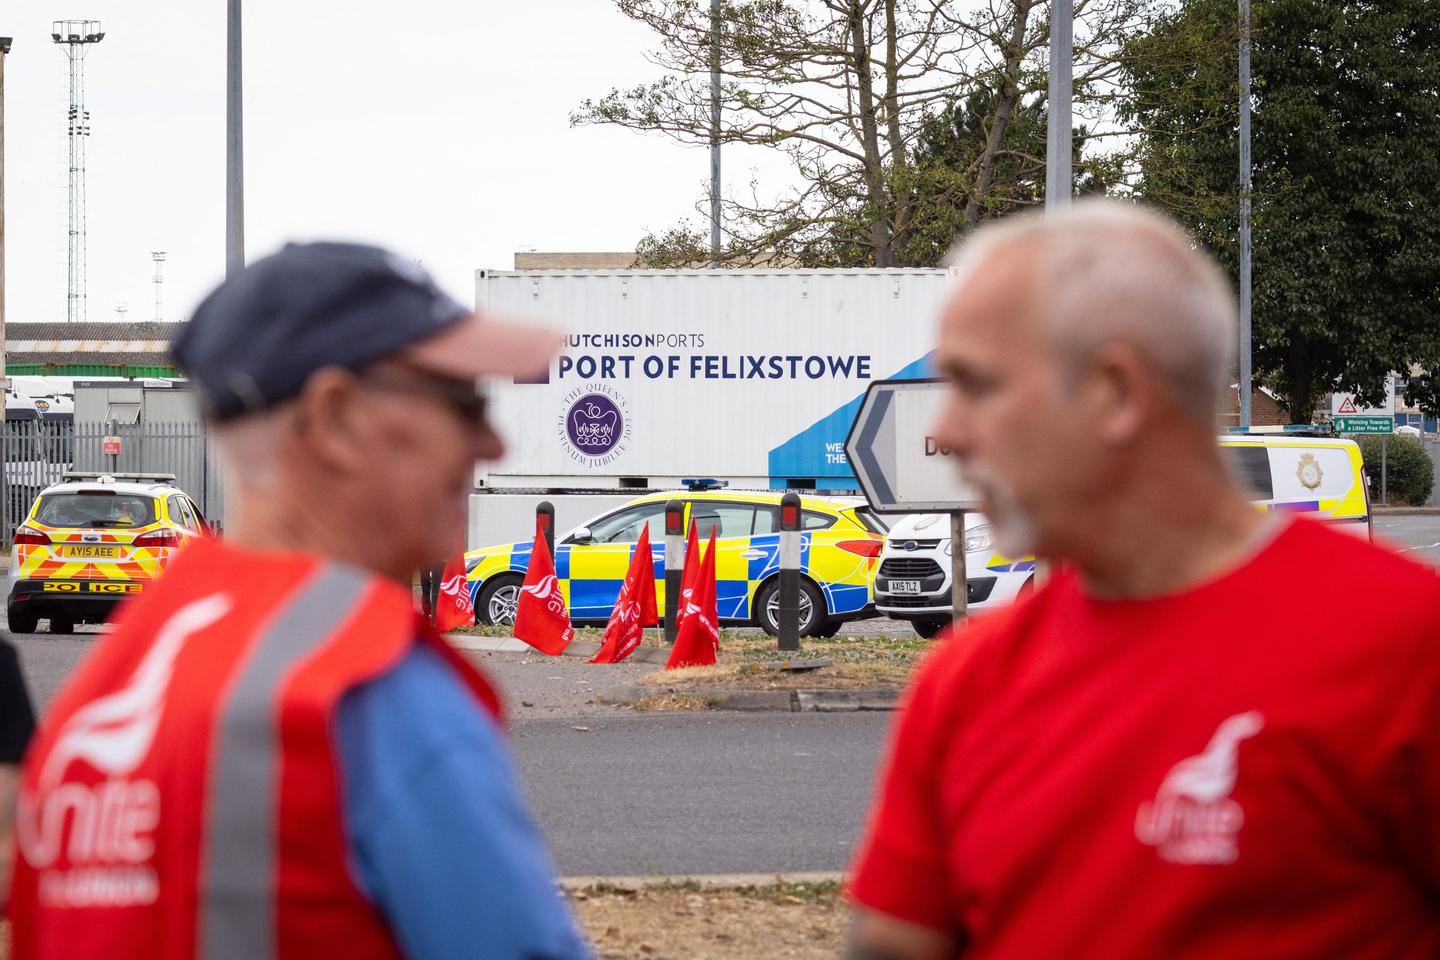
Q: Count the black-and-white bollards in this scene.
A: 3